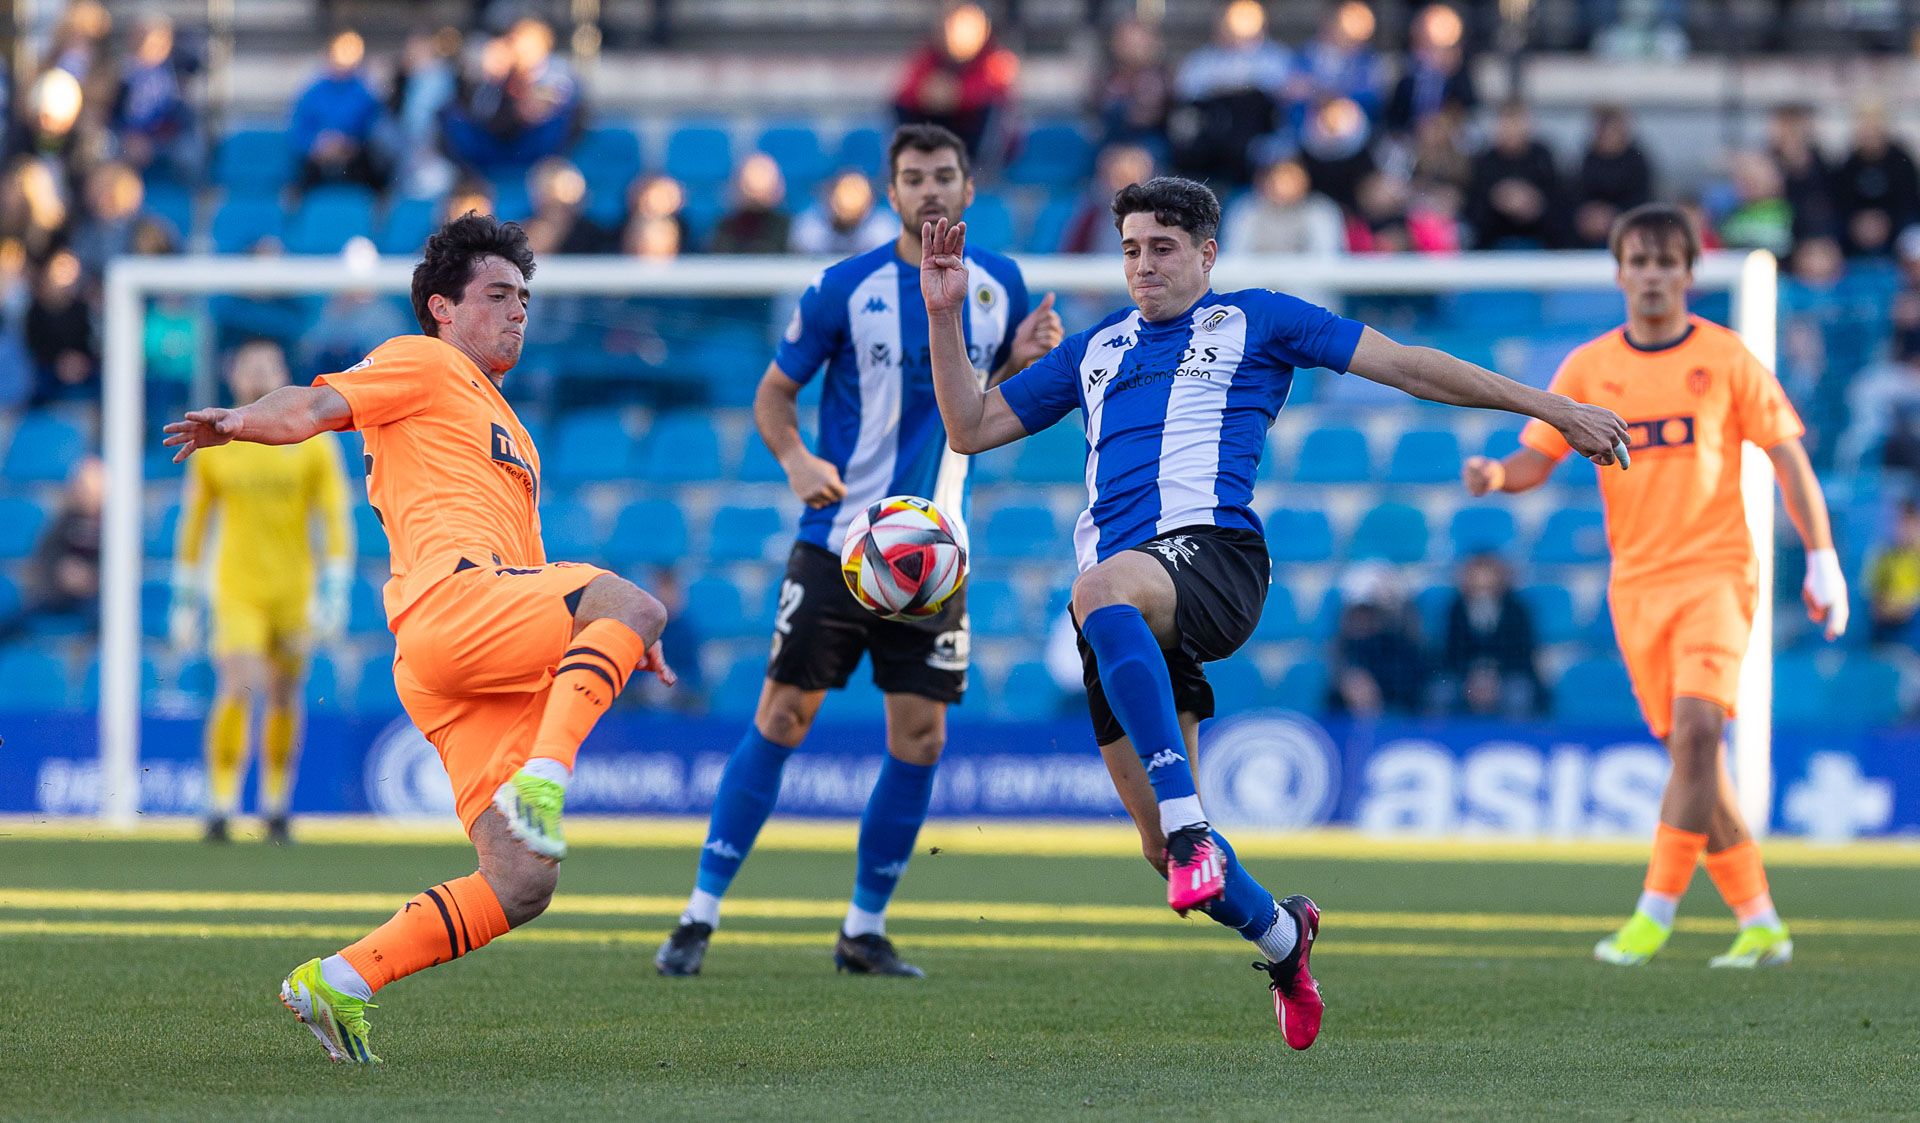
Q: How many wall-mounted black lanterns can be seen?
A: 0